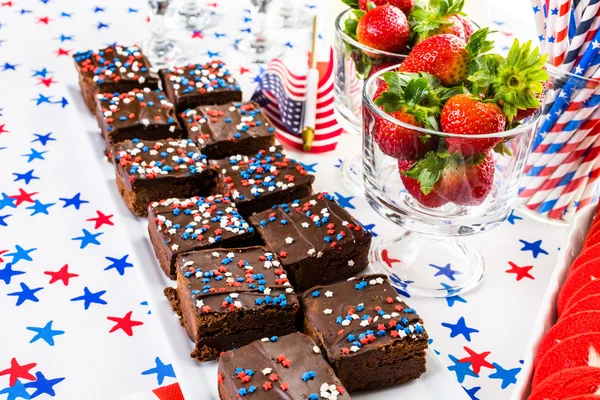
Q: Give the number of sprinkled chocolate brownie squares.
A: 11